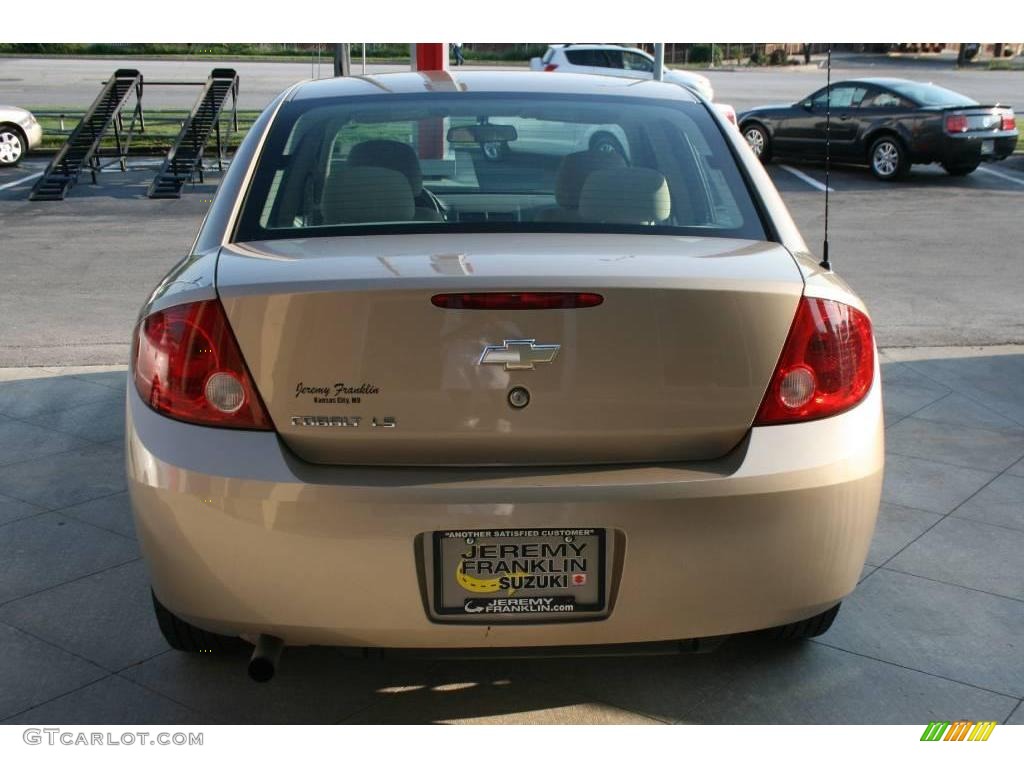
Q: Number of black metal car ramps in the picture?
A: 2